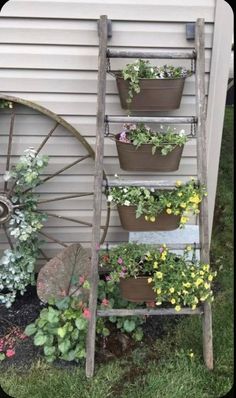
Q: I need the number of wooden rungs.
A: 5